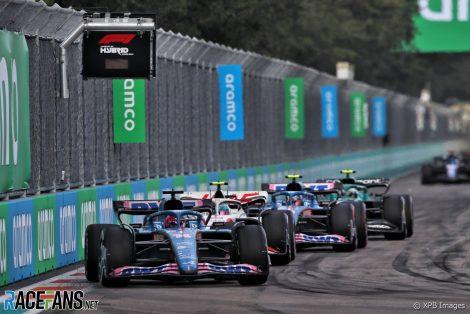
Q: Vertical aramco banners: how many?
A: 6